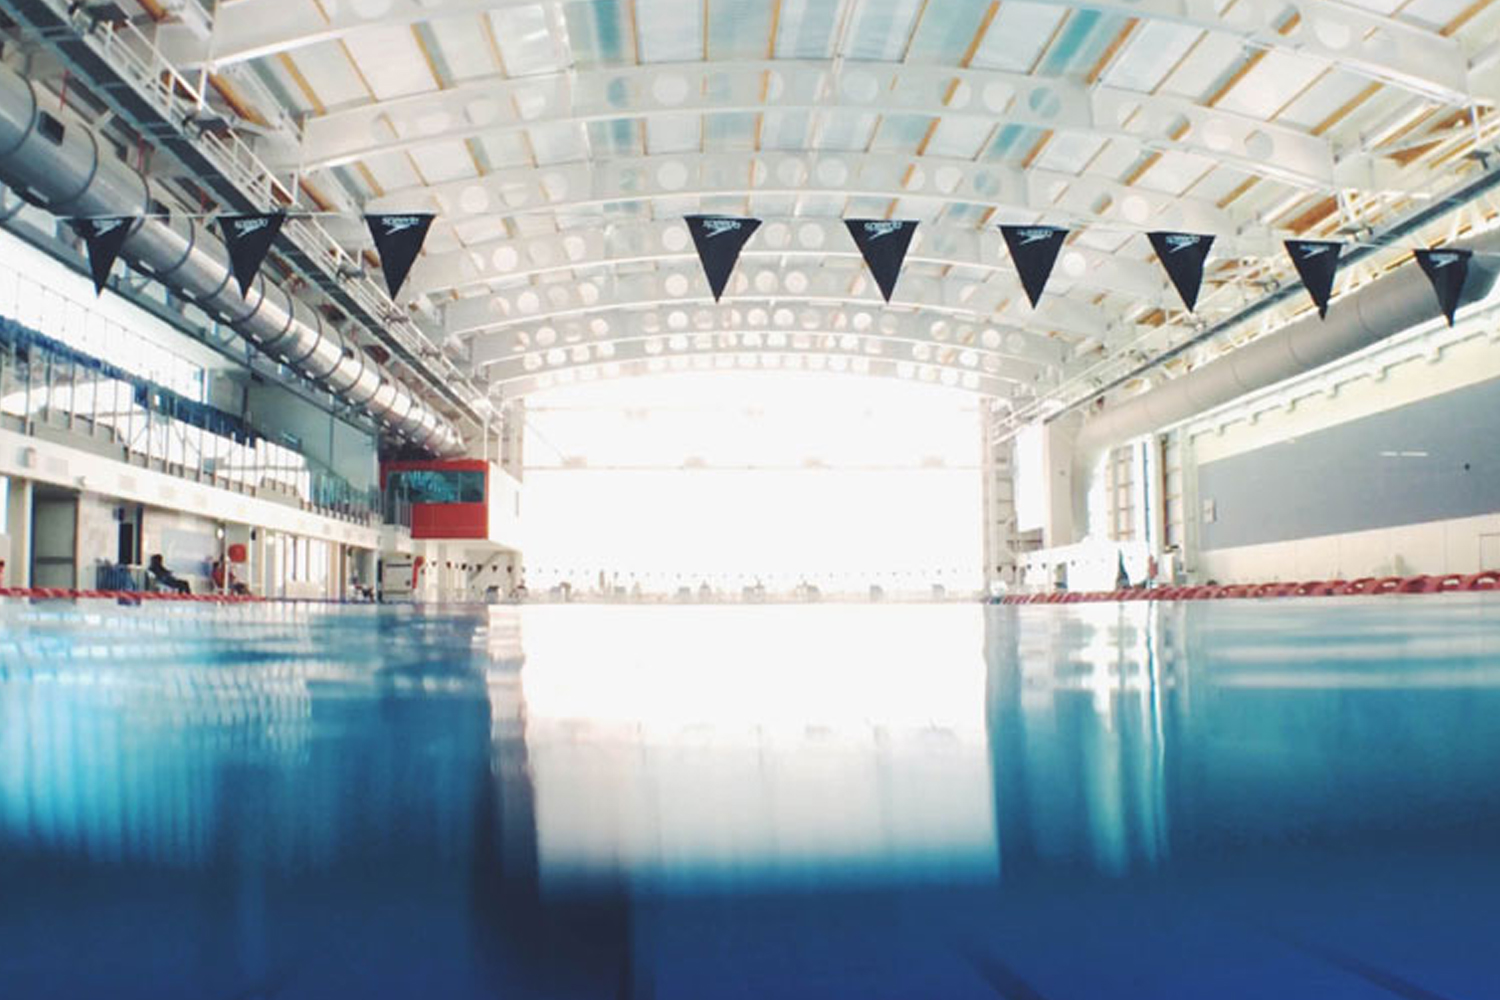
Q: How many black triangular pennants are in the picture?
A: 9